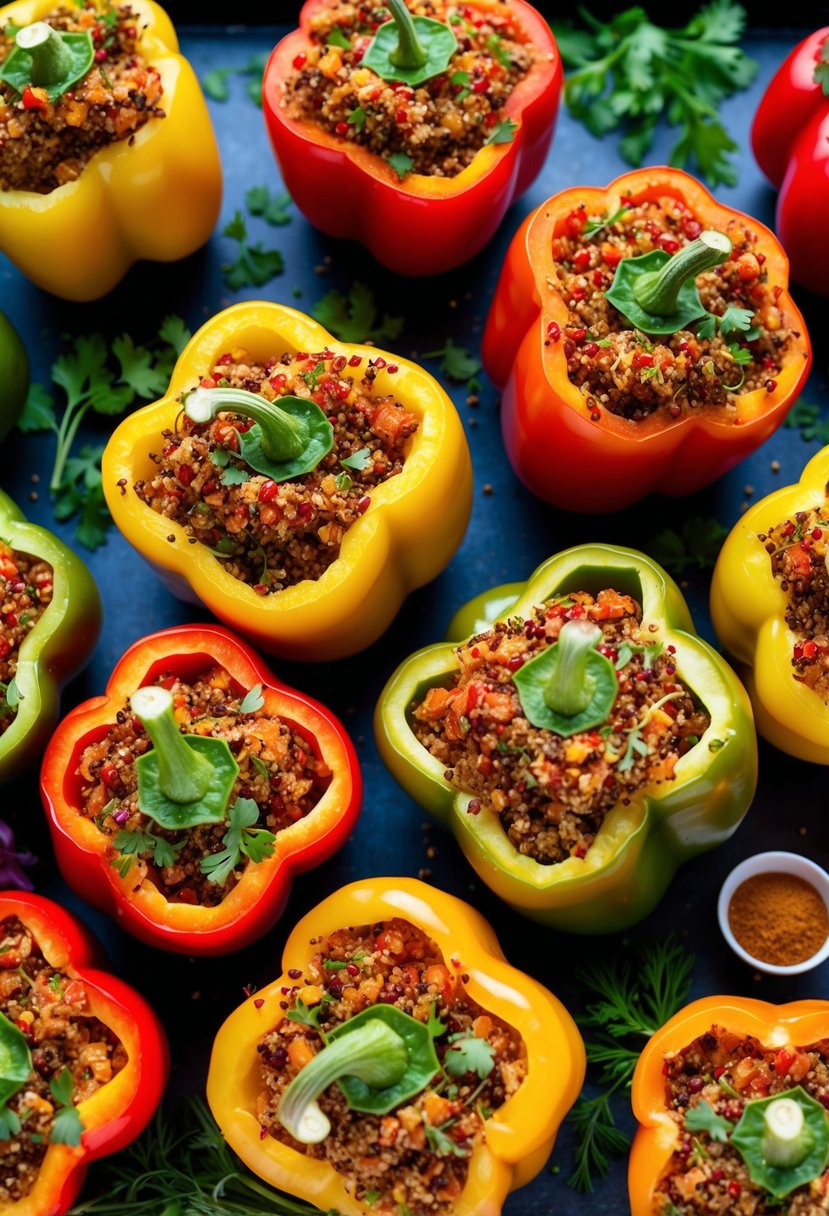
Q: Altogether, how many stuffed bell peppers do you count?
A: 11